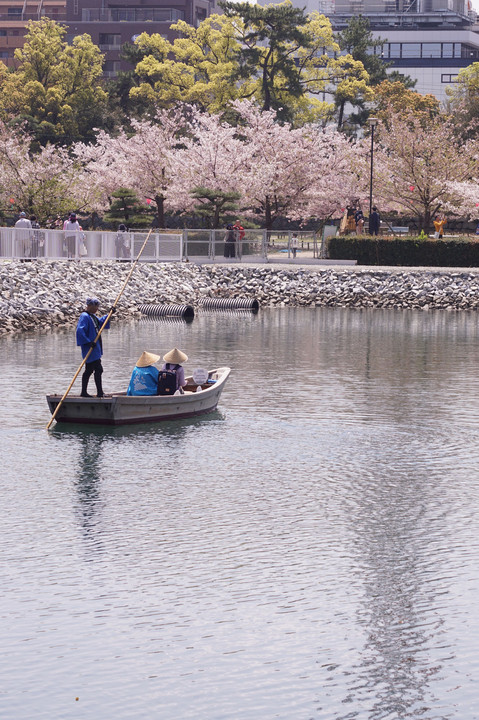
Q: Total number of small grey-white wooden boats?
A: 1